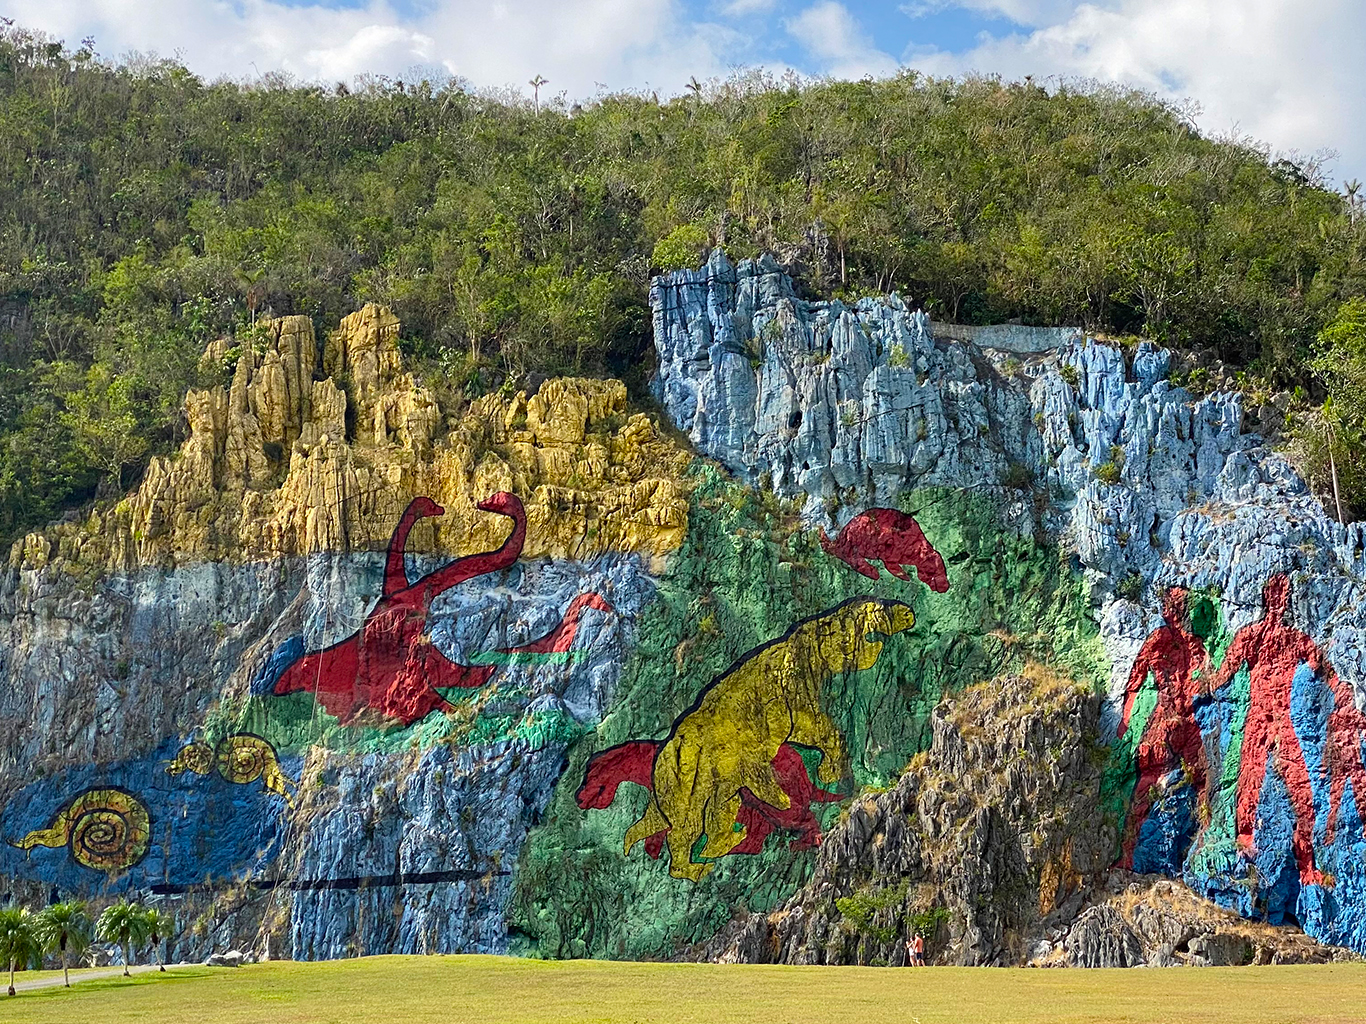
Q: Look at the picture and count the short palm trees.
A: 4